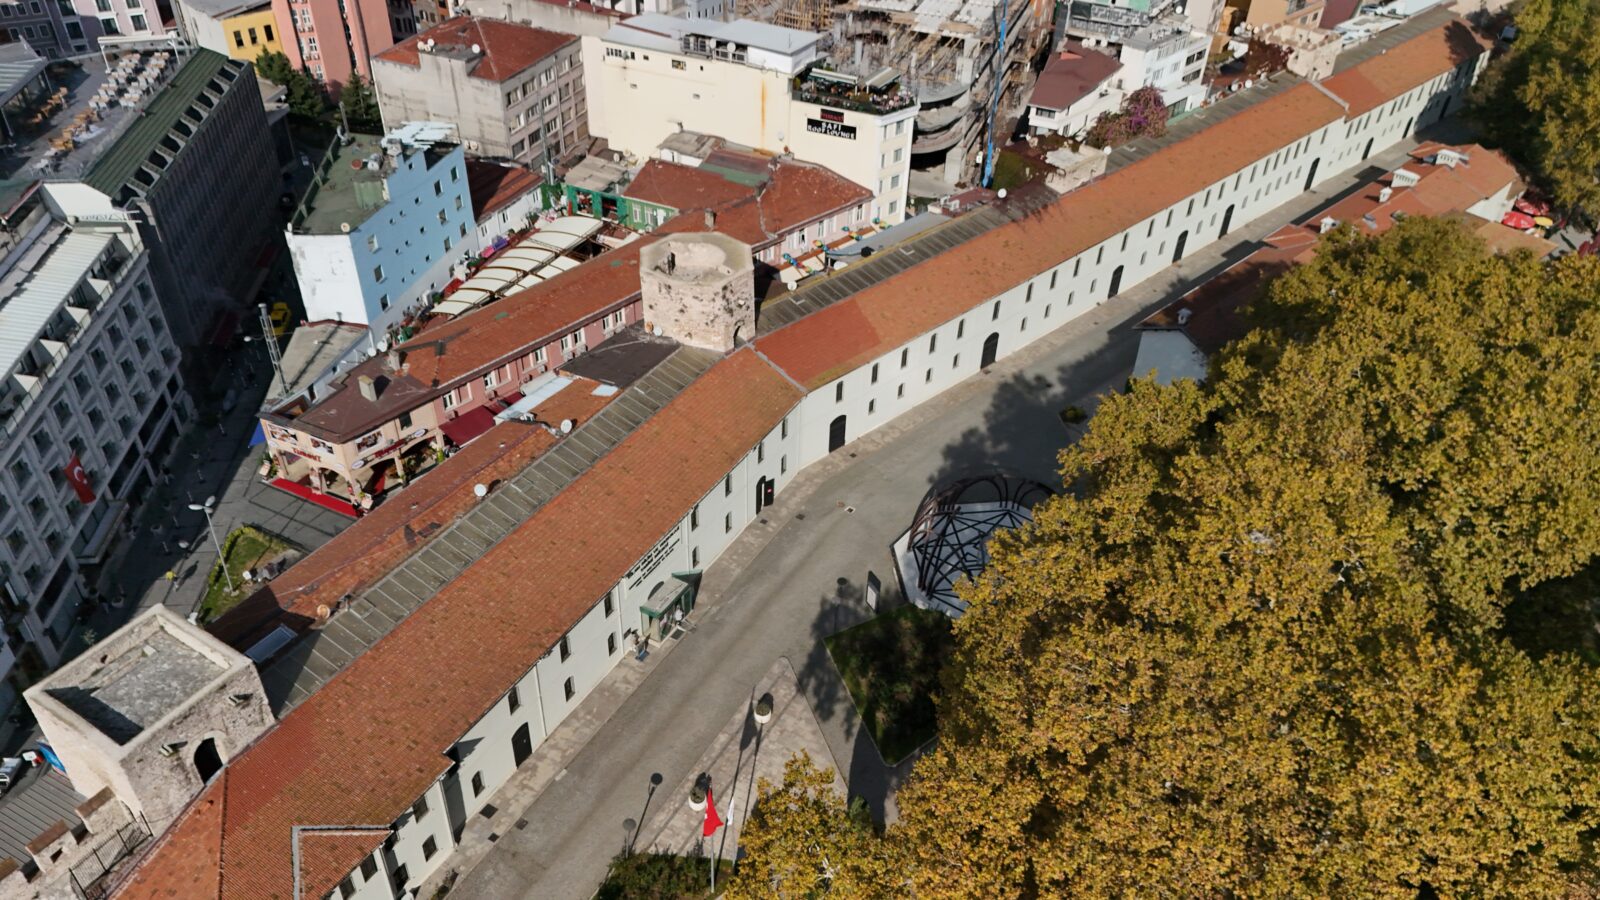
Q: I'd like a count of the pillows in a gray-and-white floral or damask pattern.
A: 0